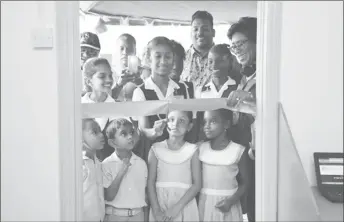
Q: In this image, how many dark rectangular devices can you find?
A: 1